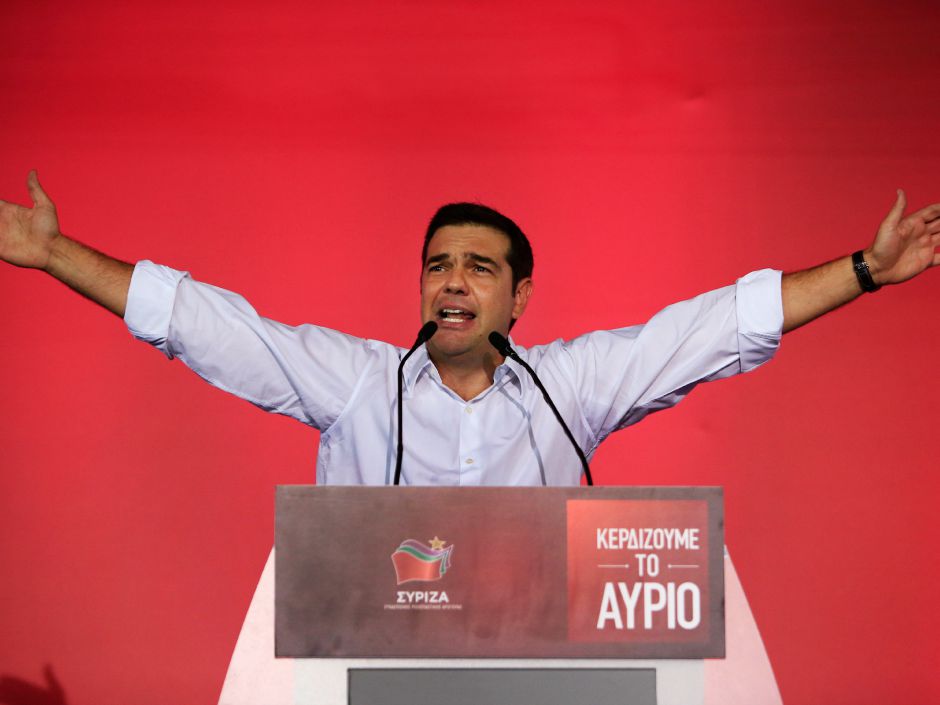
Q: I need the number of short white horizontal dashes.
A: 2